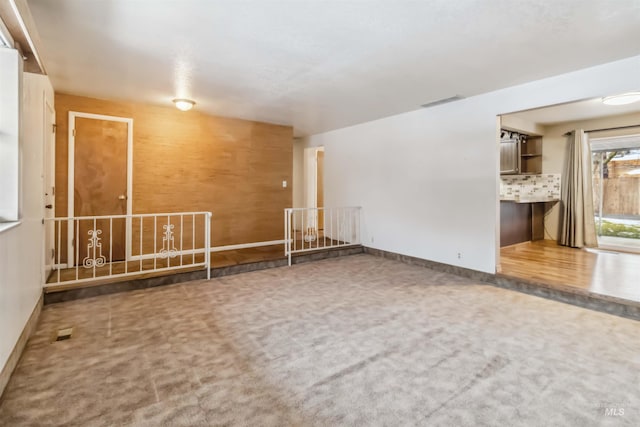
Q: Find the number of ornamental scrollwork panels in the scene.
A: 3